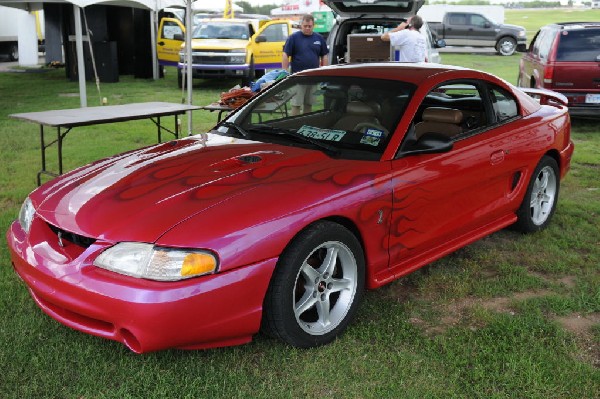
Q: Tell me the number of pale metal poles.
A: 3